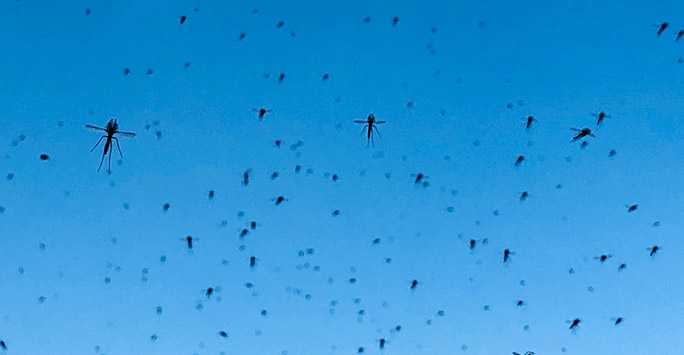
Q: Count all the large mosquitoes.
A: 2